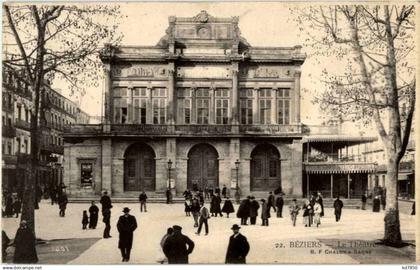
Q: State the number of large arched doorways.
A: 3